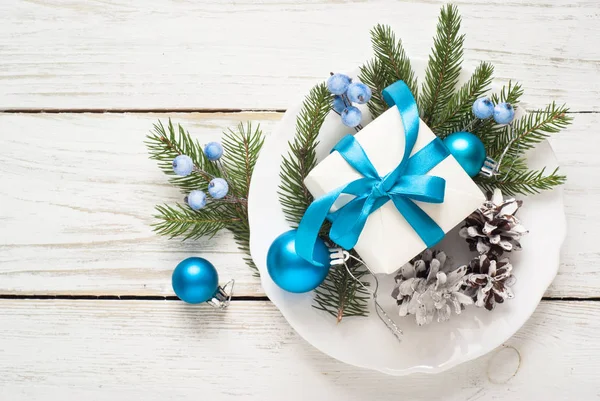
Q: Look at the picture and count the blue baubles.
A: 3